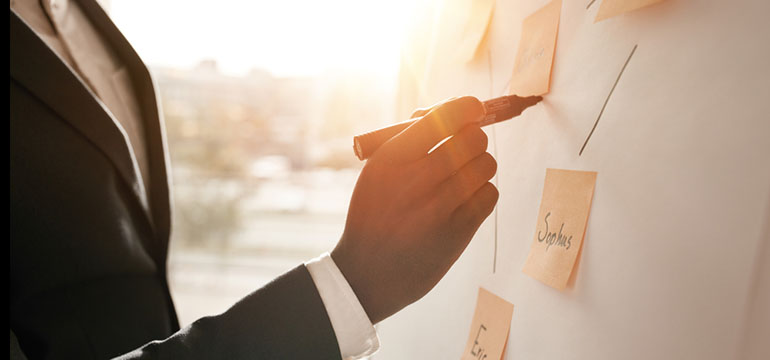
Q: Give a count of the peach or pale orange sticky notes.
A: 5